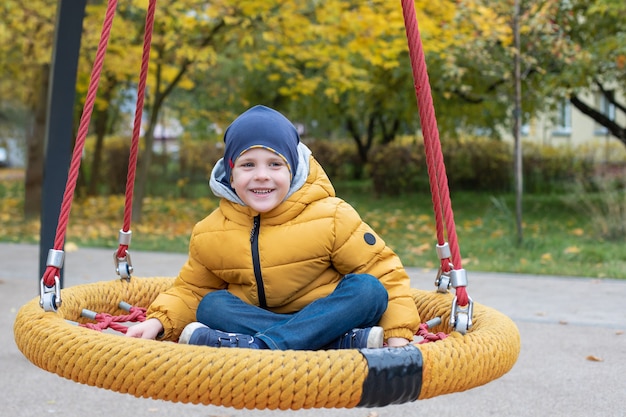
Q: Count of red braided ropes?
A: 4